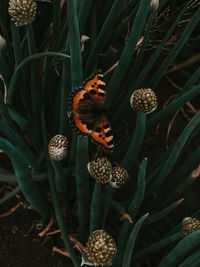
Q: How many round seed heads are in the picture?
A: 7